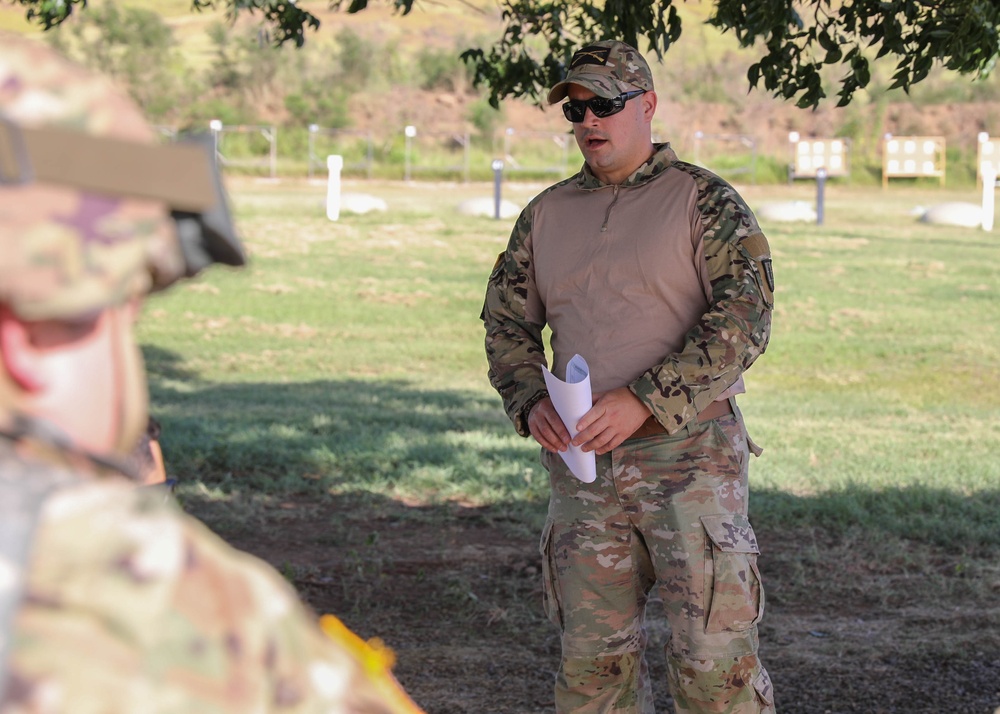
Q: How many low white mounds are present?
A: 4